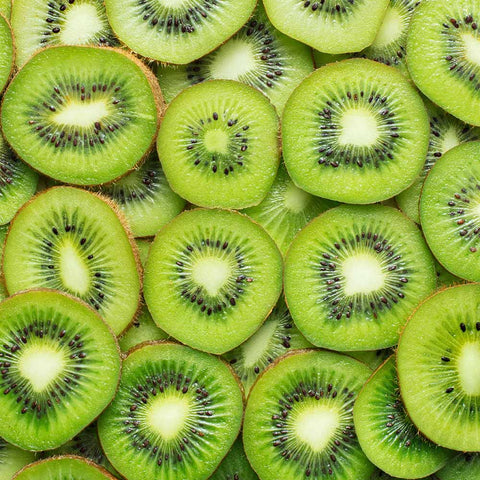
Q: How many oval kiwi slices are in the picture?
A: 2